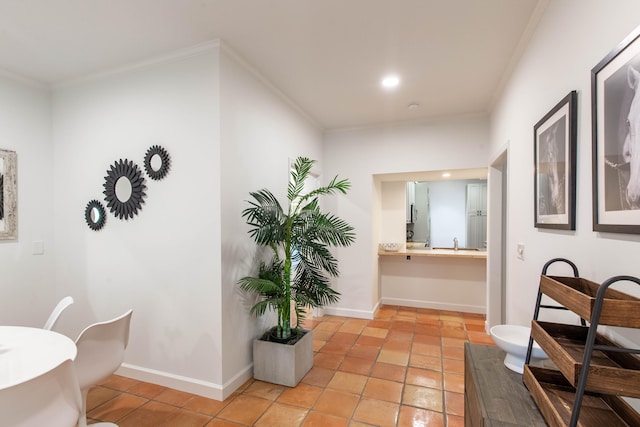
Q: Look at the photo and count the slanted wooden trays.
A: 3